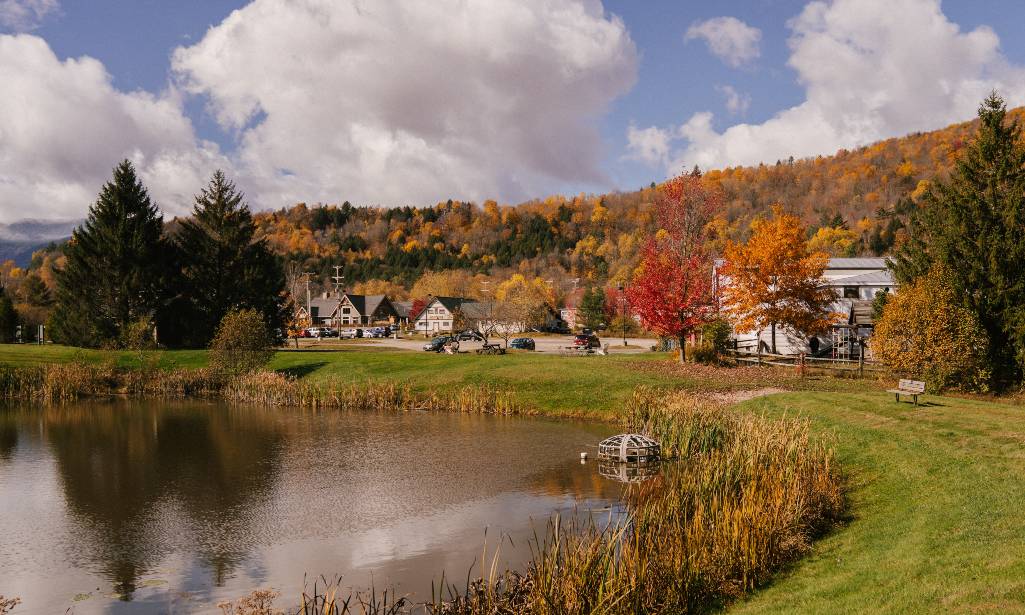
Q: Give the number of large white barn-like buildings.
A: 1